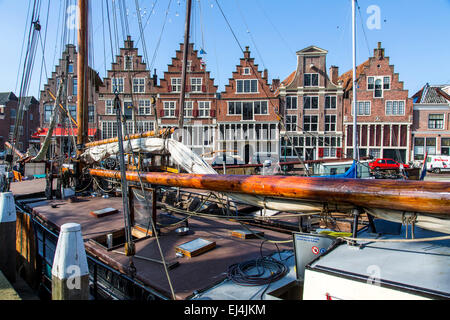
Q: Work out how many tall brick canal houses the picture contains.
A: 6